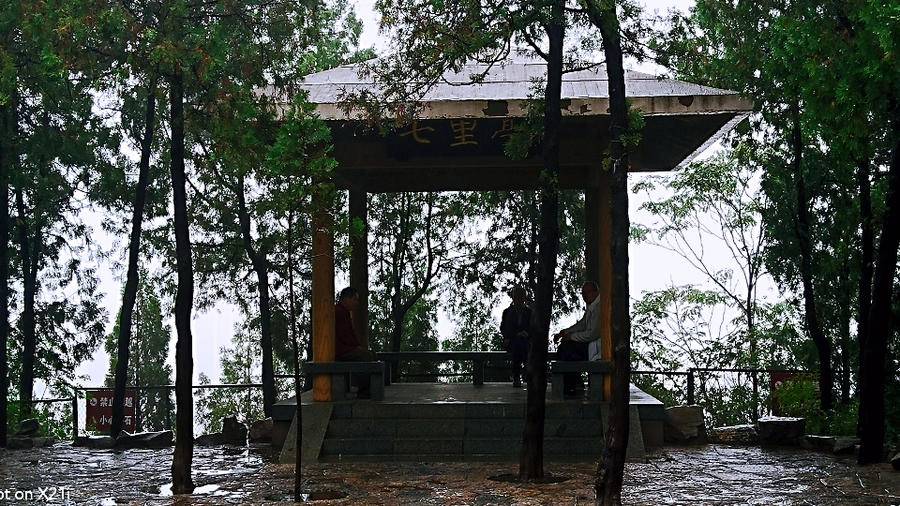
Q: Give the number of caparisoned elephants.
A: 0